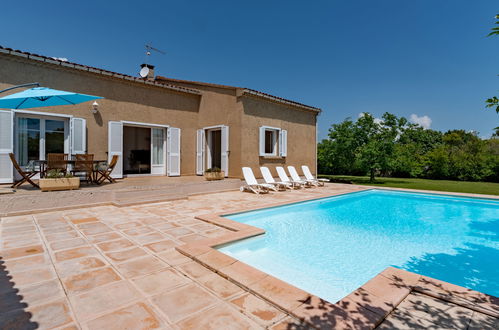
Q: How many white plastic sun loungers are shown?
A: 5